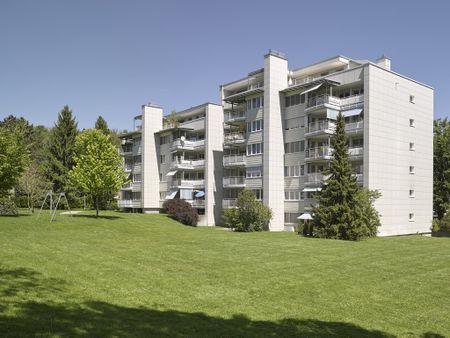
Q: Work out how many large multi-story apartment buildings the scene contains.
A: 2